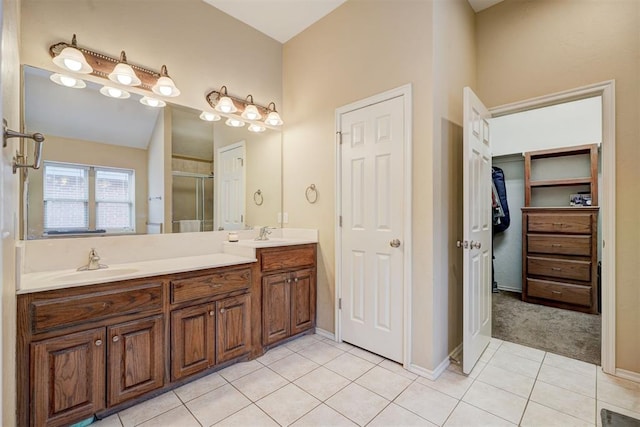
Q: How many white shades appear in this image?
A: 6